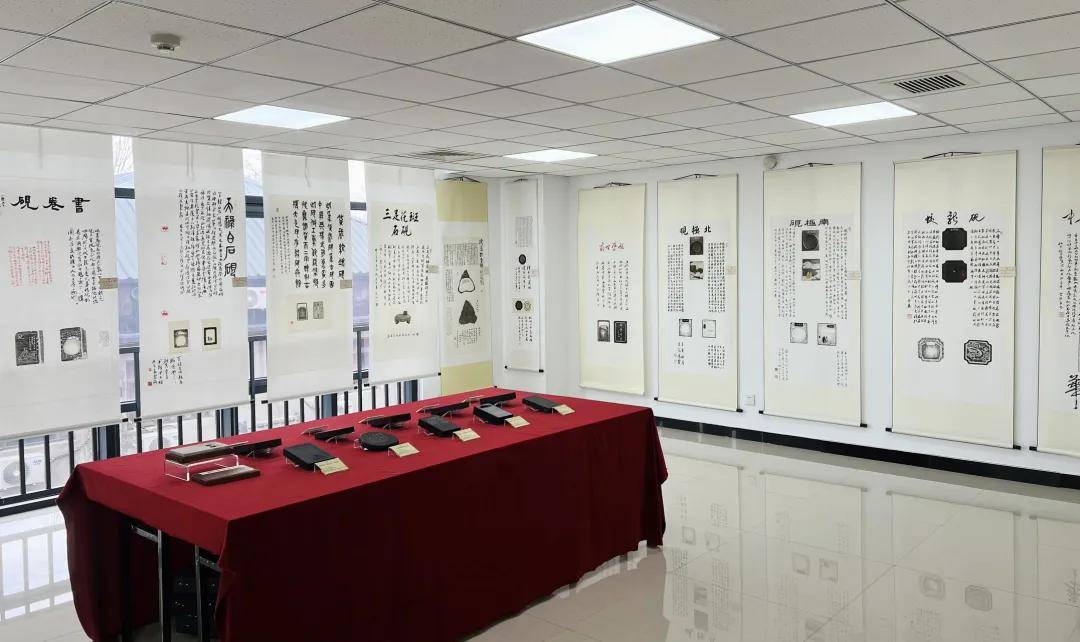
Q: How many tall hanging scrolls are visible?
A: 11